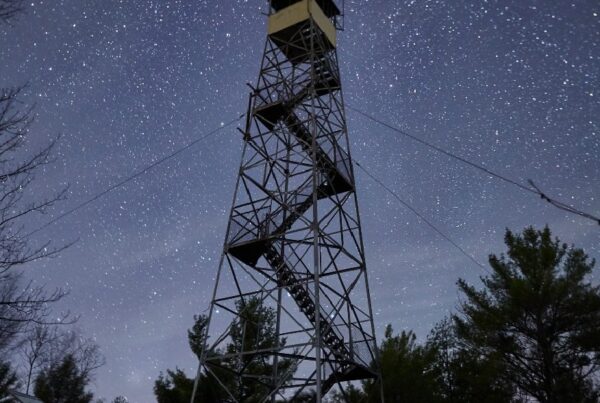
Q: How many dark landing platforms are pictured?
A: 5